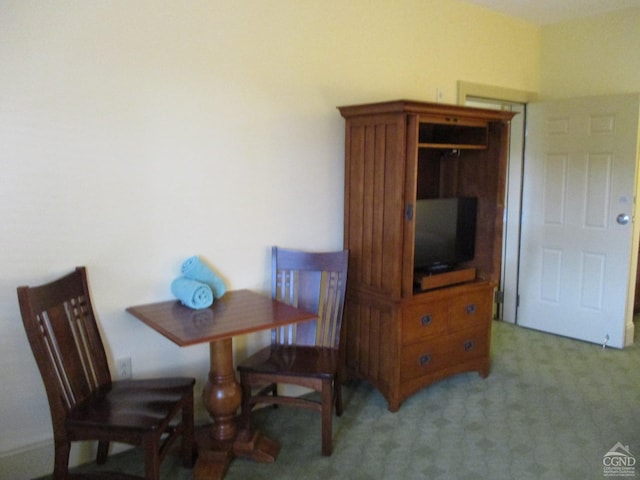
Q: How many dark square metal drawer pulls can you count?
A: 4